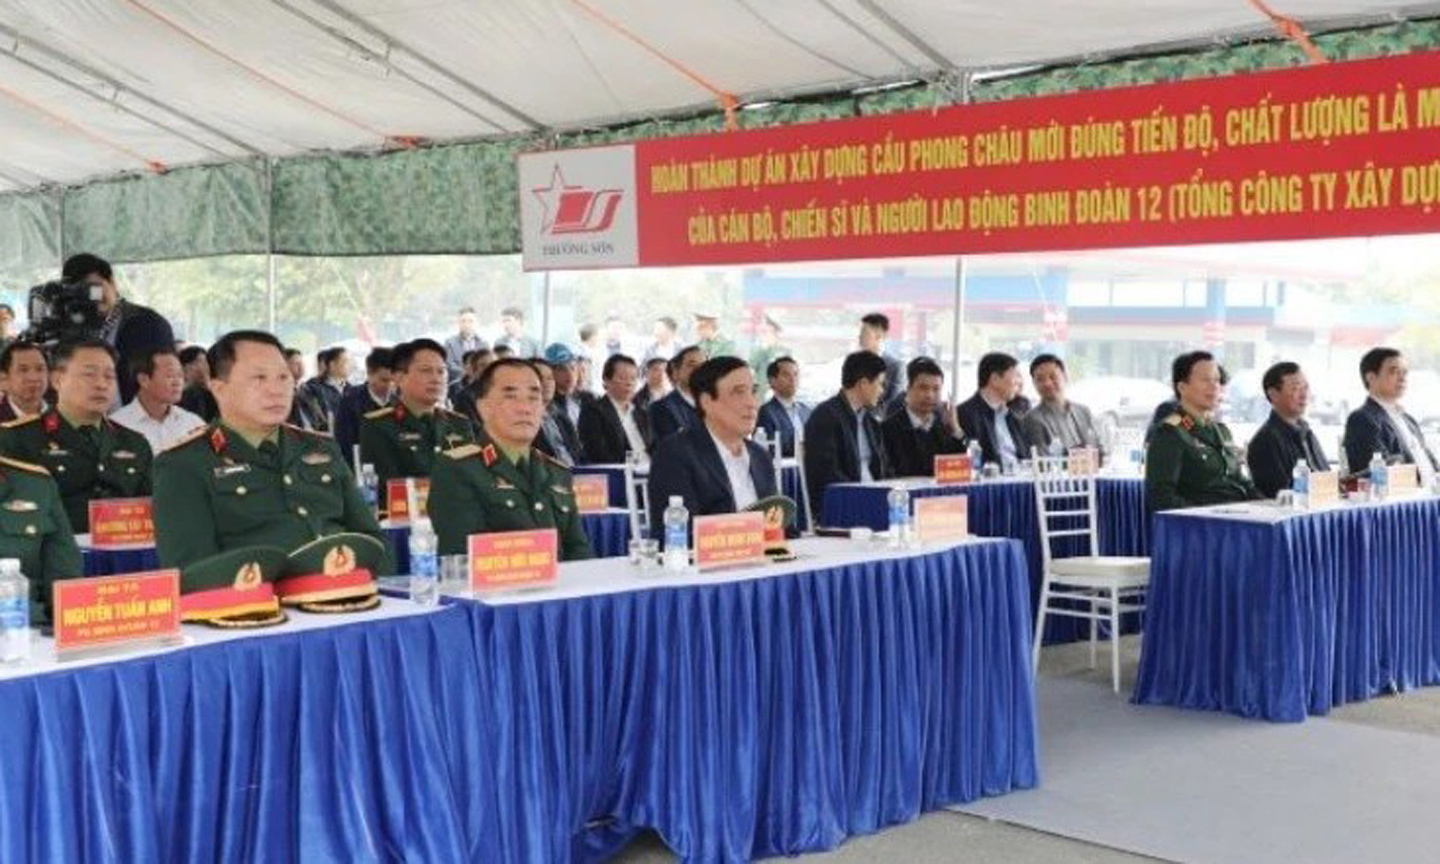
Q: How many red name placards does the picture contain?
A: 11